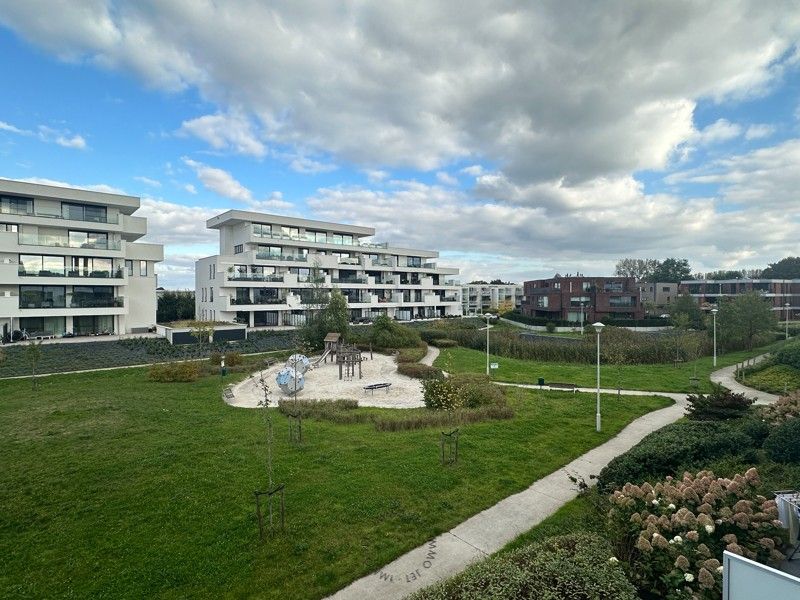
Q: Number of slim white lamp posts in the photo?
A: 5